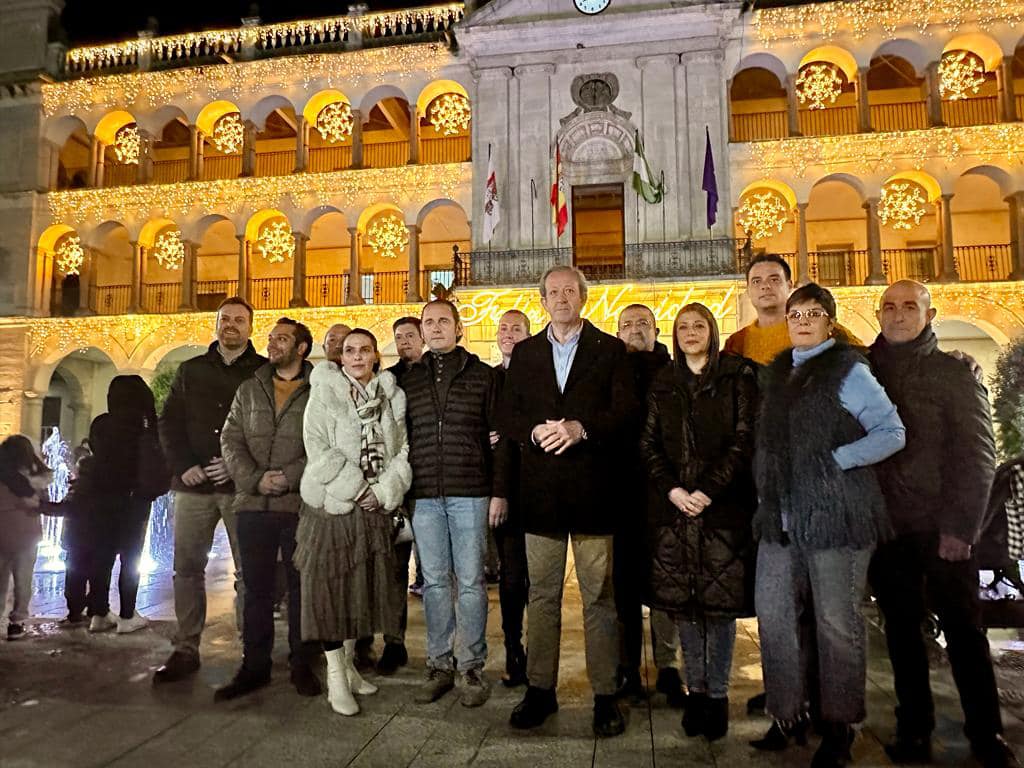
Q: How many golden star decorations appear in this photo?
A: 12